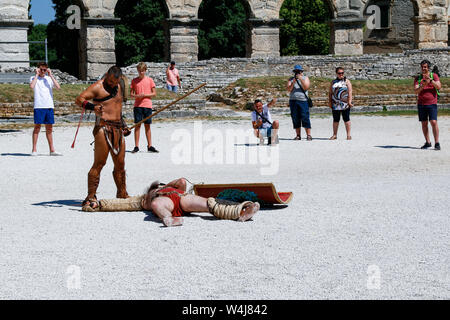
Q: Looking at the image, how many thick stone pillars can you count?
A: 6